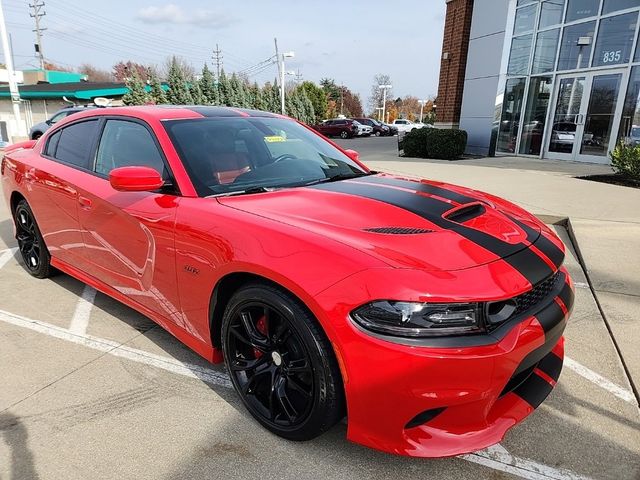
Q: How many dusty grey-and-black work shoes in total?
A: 0